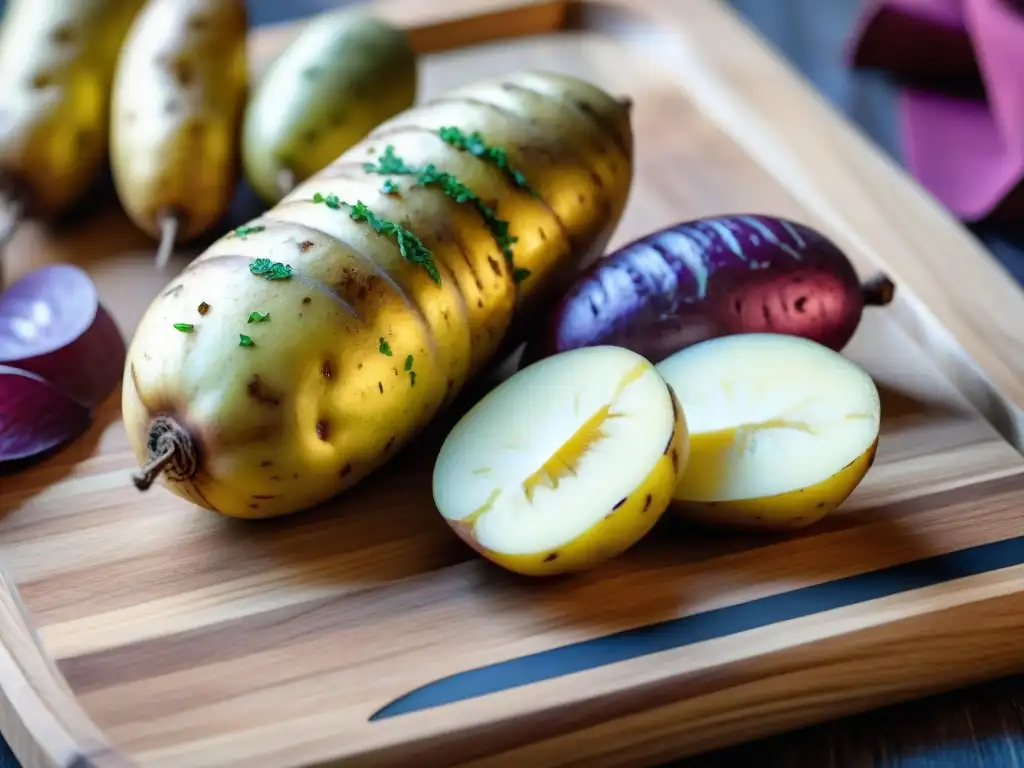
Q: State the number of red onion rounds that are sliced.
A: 2